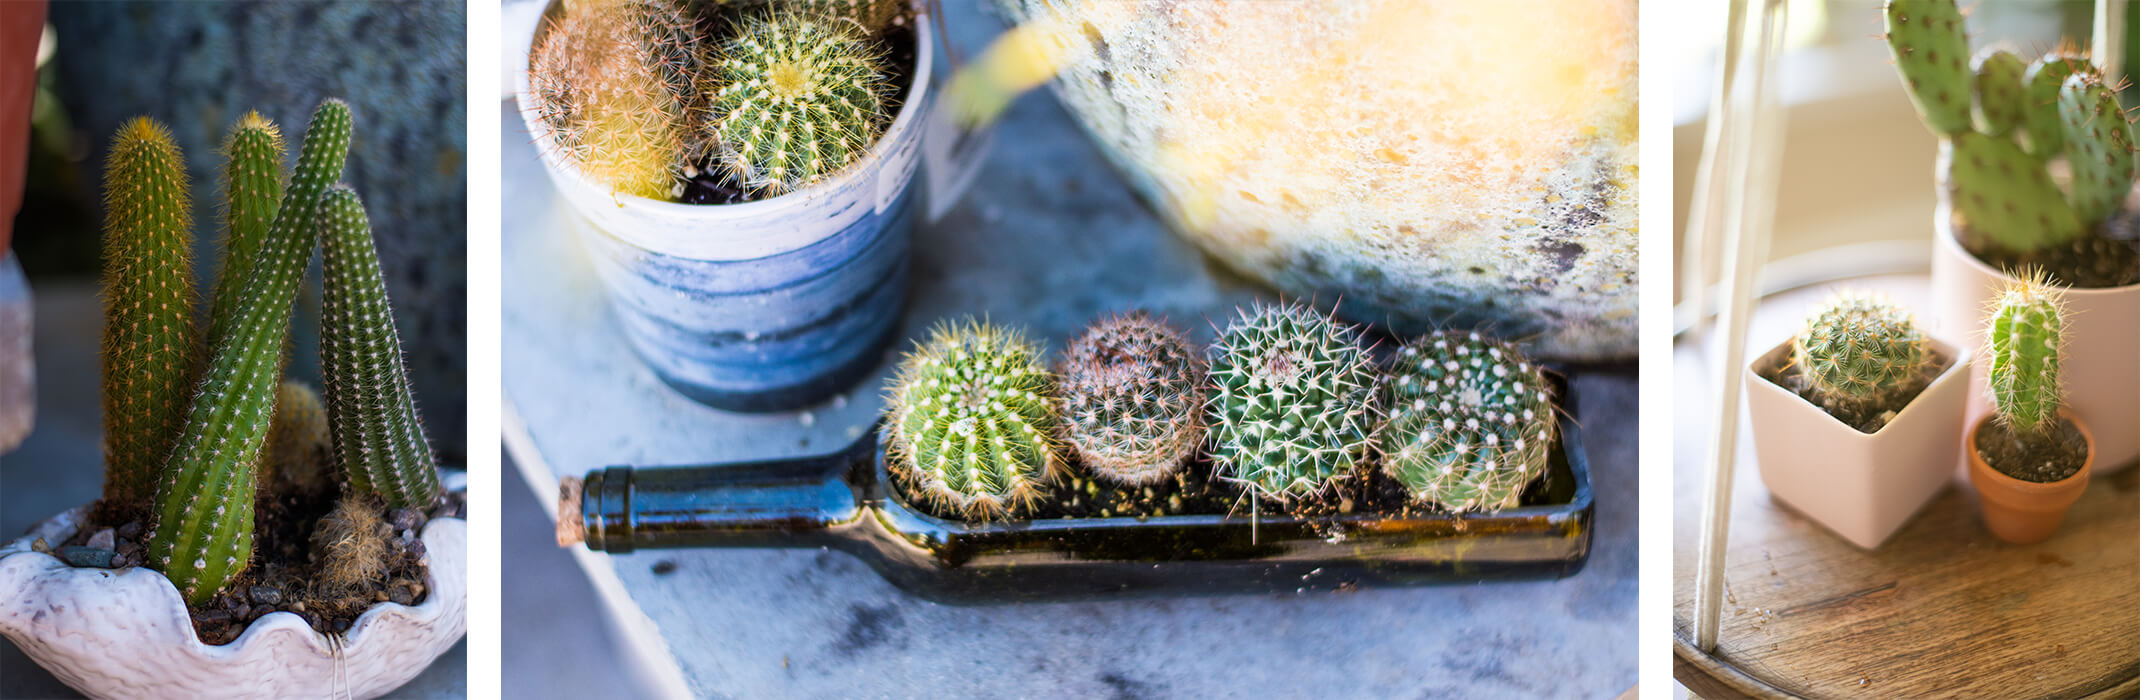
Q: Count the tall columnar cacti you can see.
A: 4